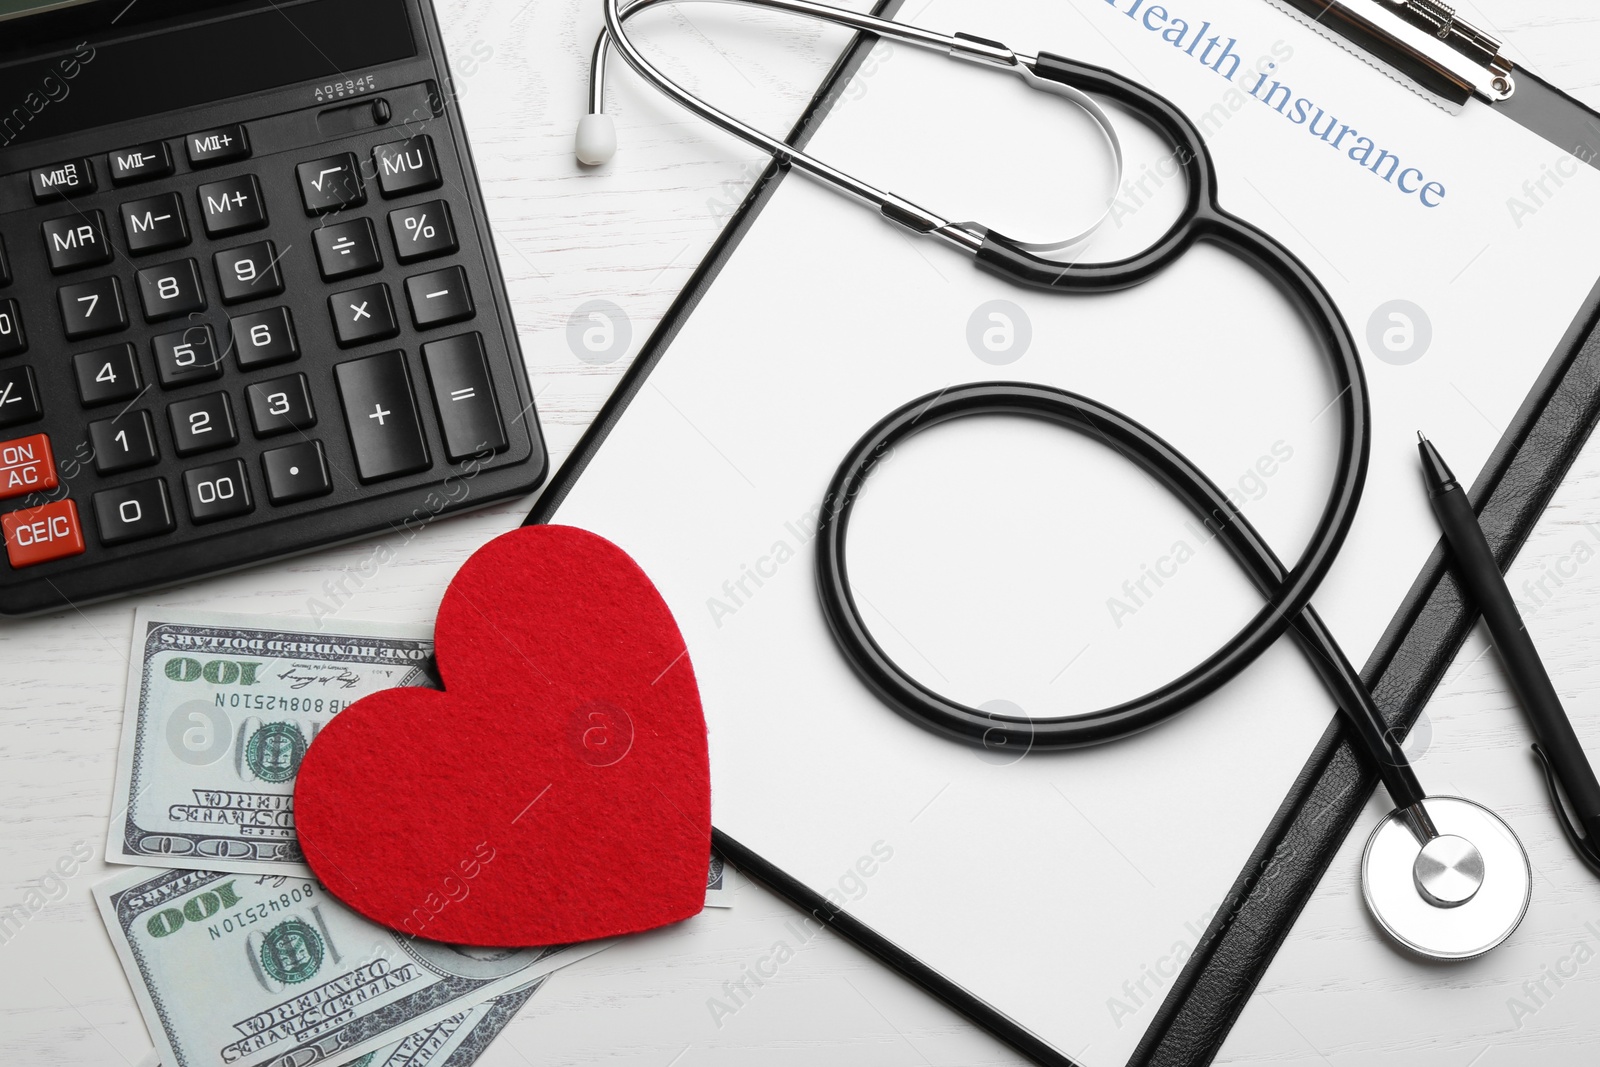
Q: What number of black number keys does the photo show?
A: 11